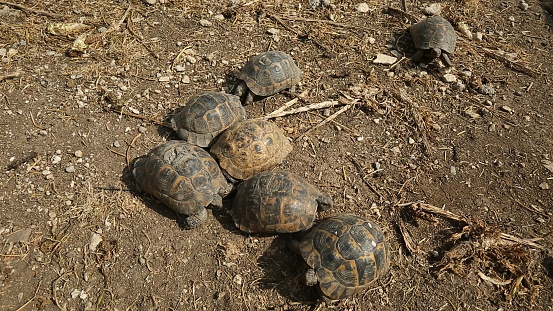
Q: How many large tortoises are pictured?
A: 7